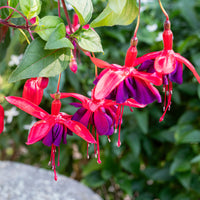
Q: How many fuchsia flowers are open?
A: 4